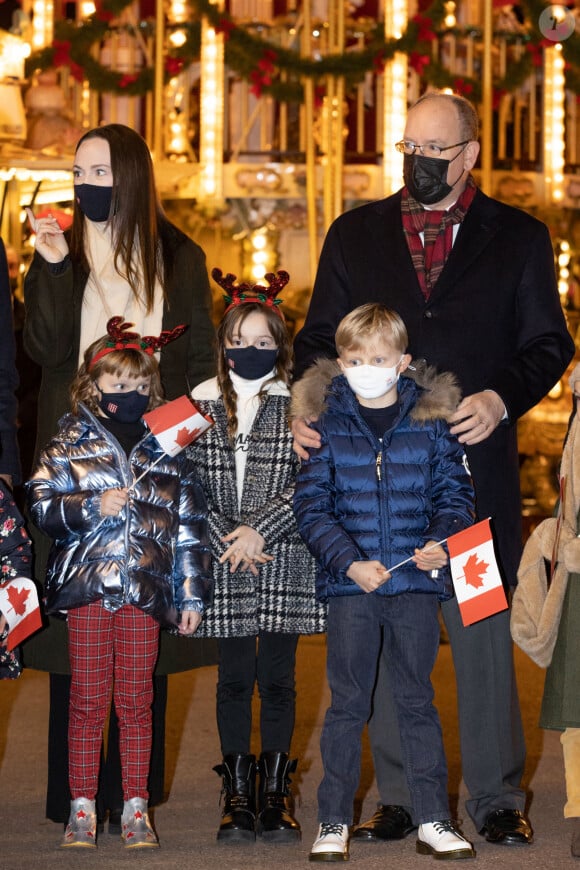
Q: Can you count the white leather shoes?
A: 2